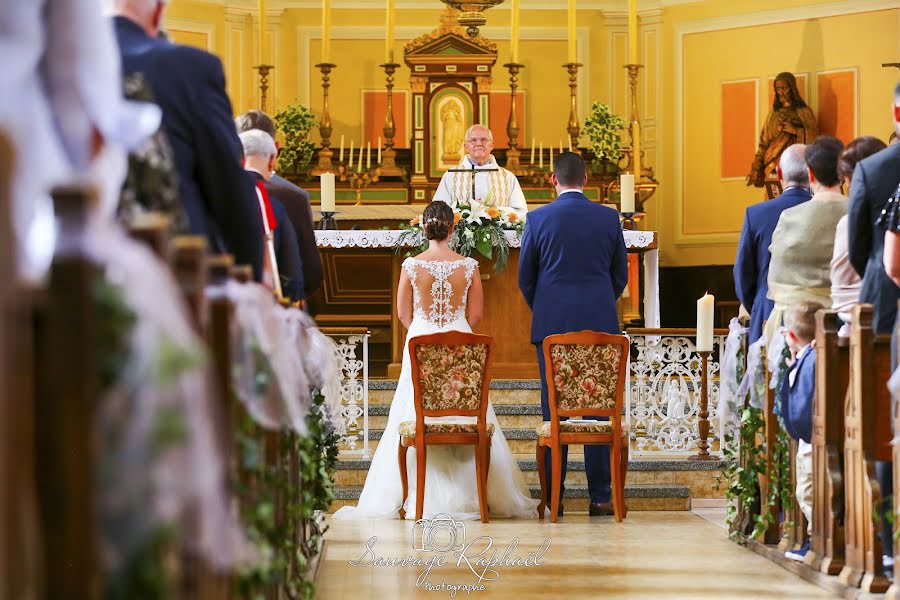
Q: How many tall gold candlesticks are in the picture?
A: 6